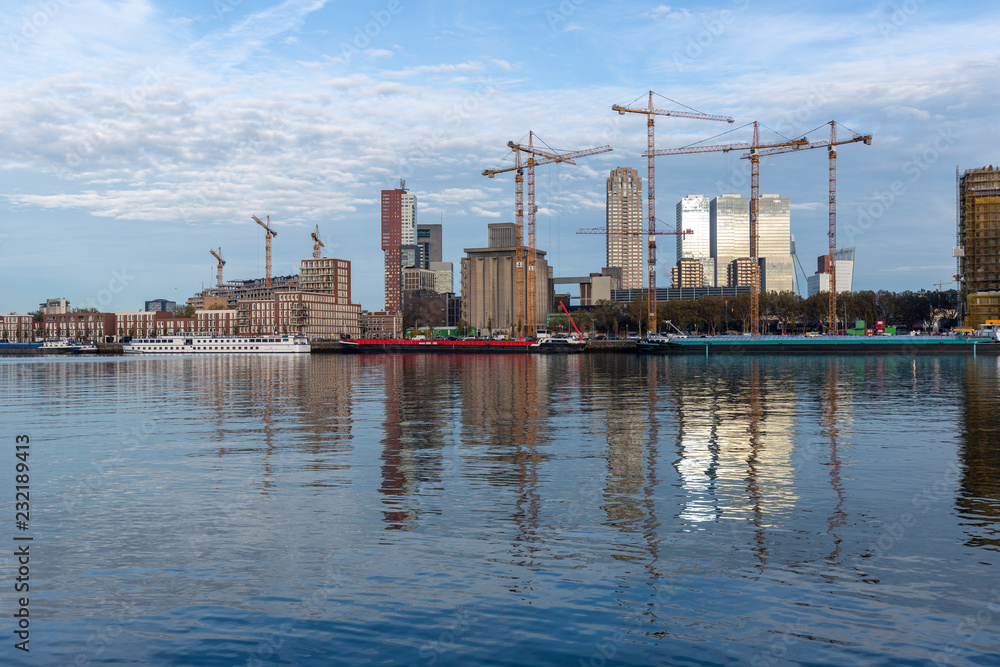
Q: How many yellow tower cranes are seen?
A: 8